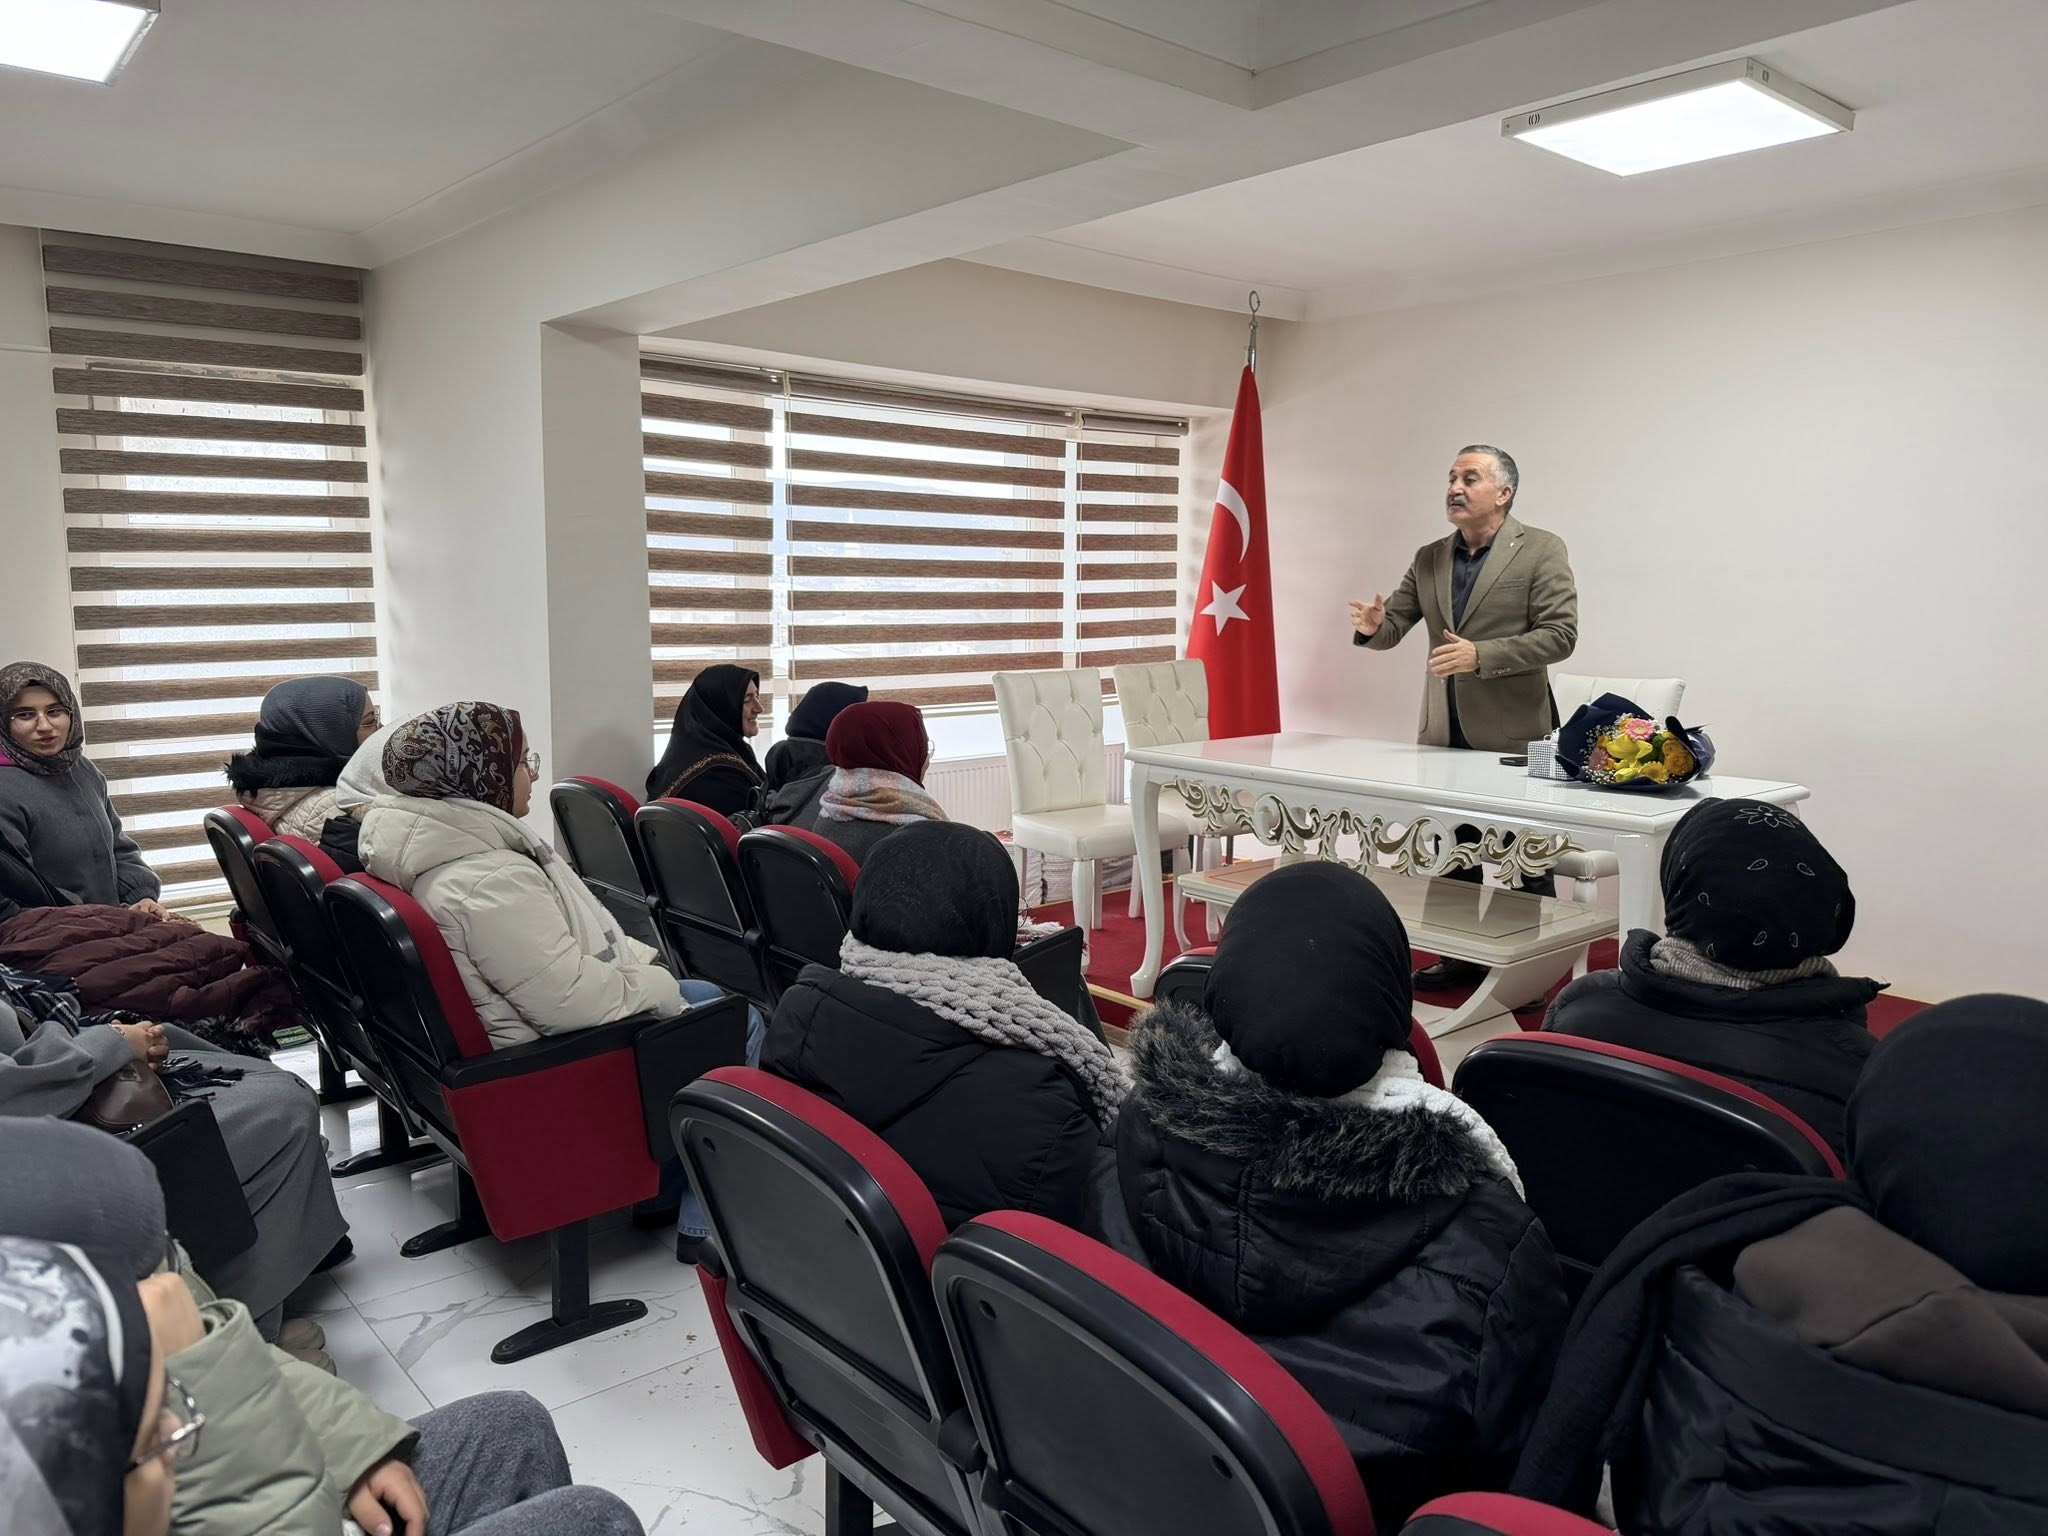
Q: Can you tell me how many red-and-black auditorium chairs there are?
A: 11